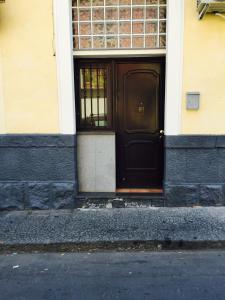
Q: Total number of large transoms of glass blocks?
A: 1